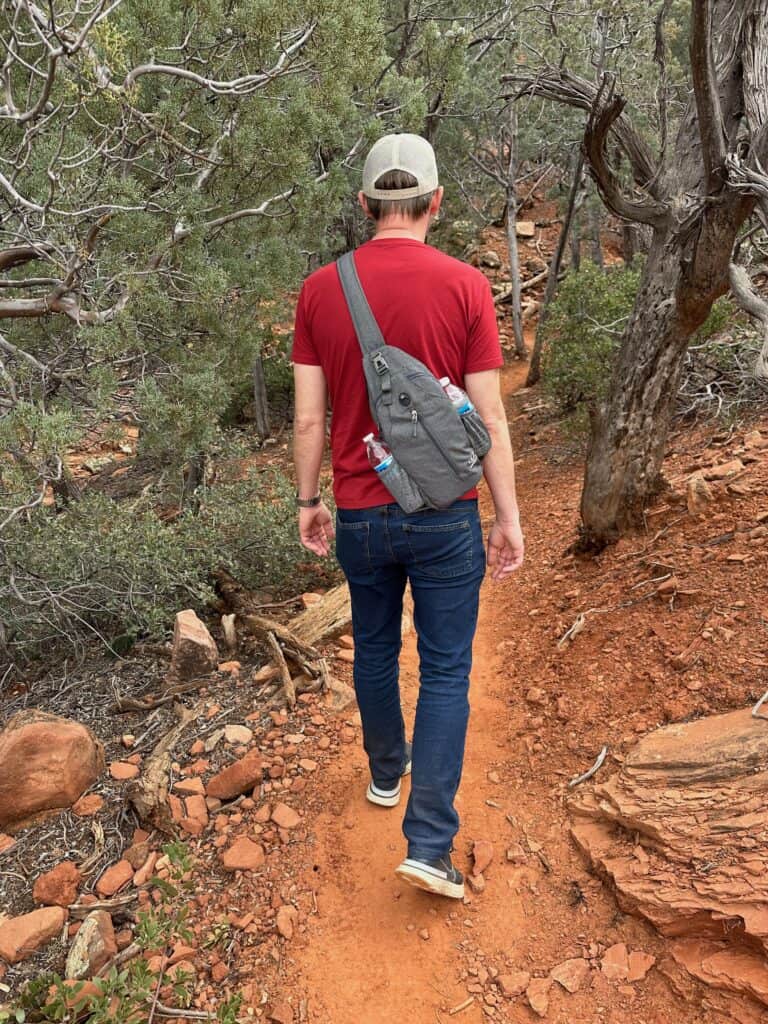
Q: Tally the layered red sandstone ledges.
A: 1